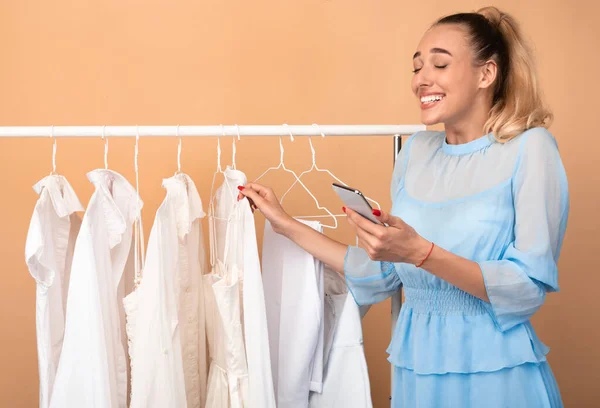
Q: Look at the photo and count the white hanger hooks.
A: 8